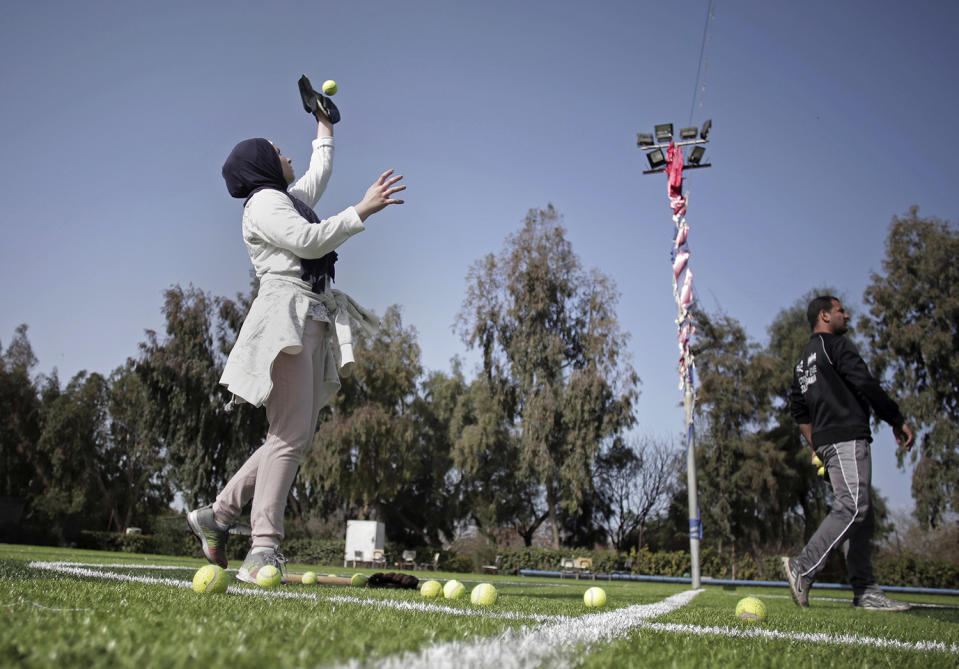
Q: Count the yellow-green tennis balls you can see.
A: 13